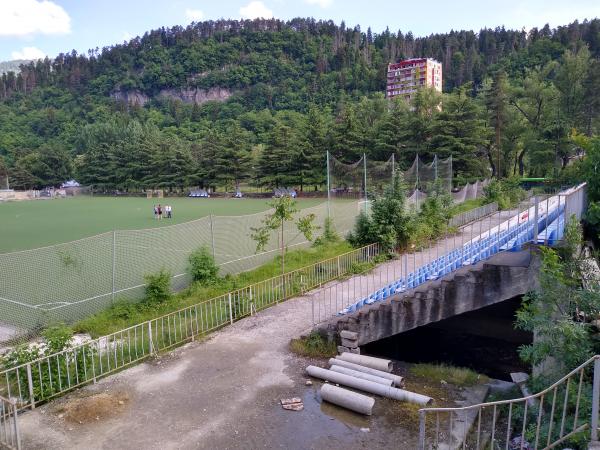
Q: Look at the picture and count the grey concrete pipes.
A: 5